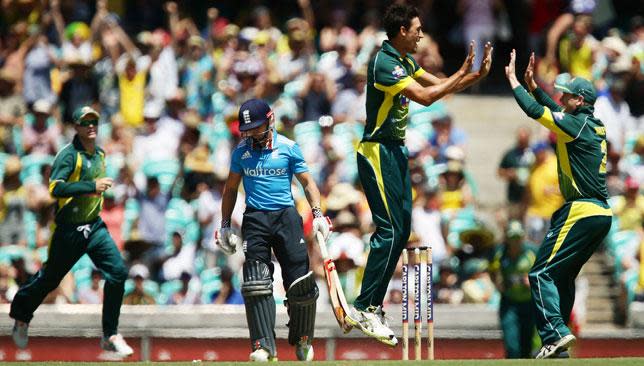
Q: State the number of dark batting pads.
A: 2